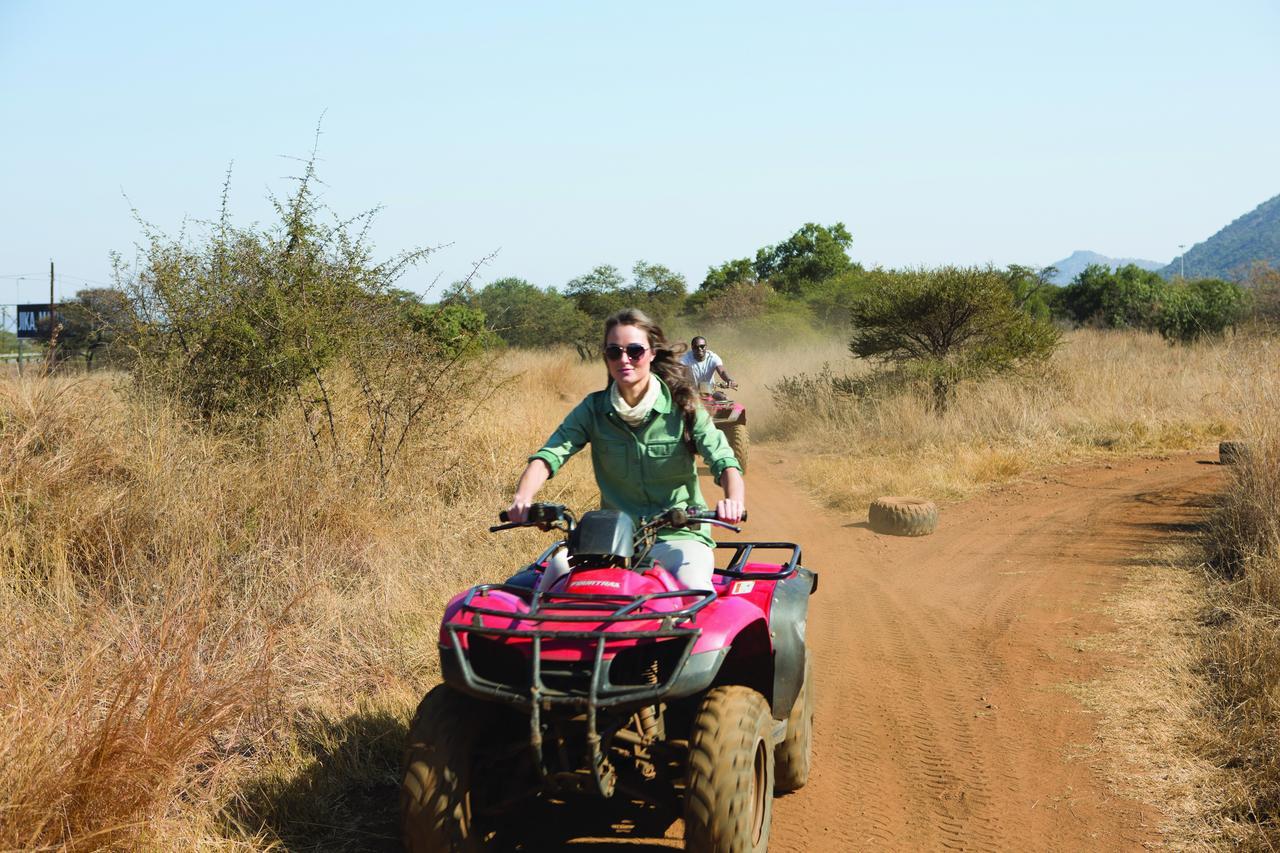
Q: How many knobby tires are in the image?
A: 6